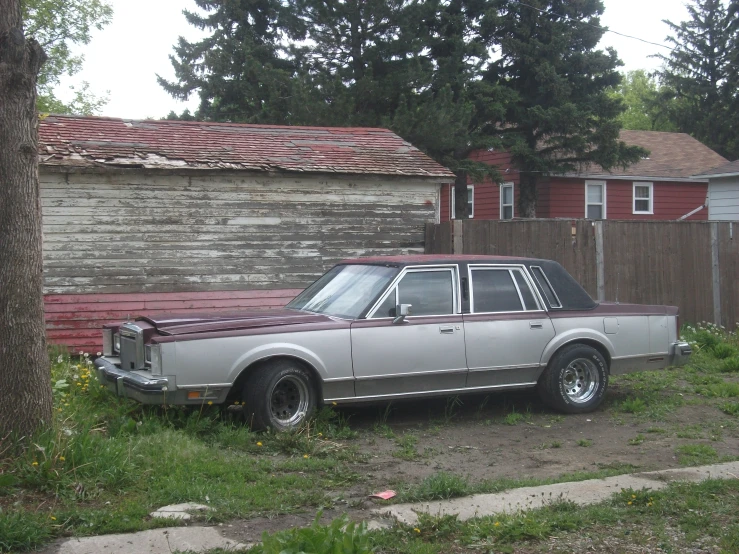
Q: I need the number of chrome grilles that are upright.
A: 1